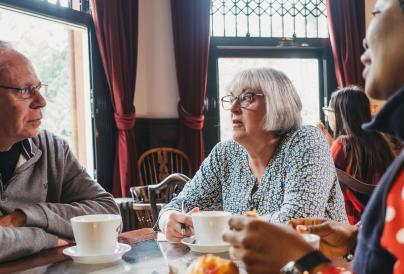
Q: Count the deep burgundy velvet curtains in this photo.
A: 3